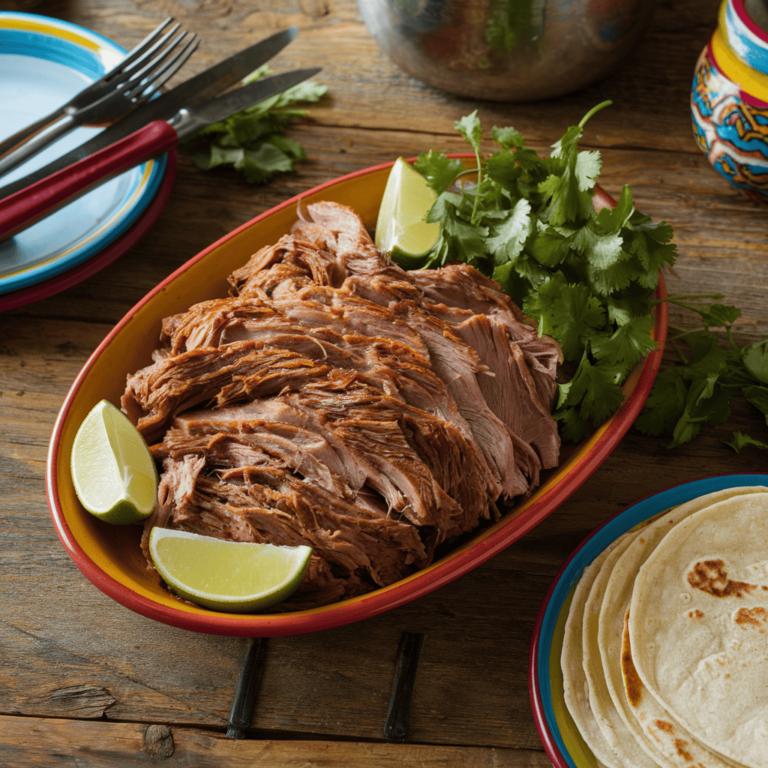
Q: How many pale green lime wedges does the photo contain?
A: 3